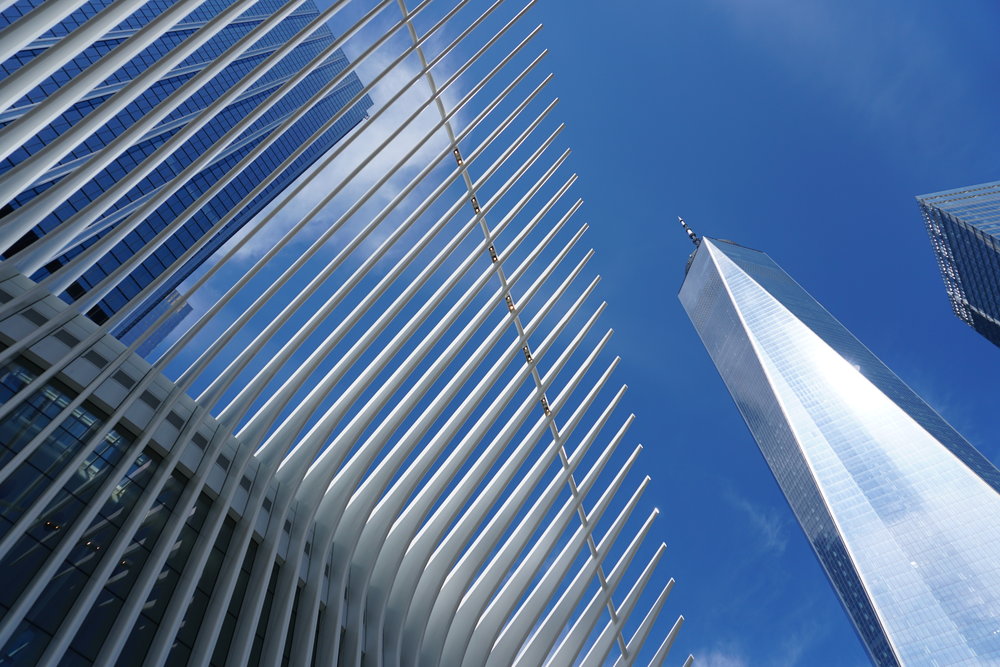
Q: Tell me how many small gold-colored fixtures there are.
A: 6